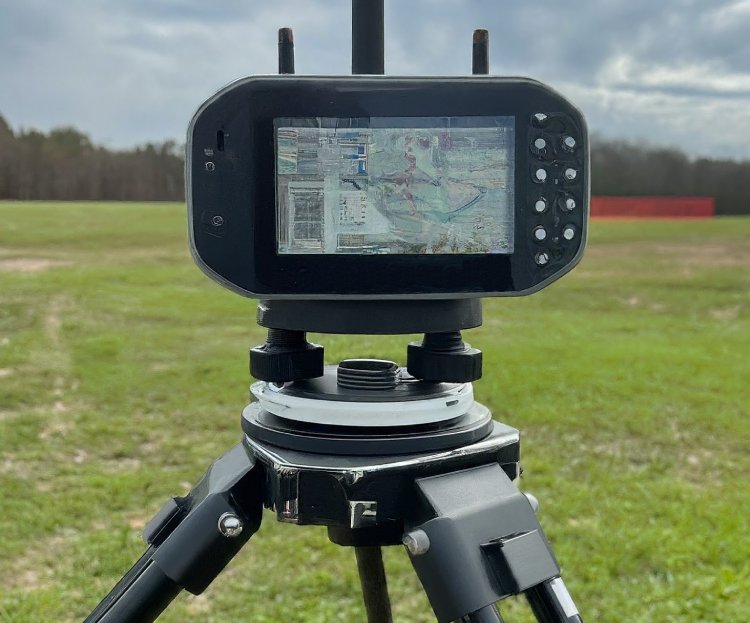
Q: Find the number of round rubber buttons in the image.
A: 10